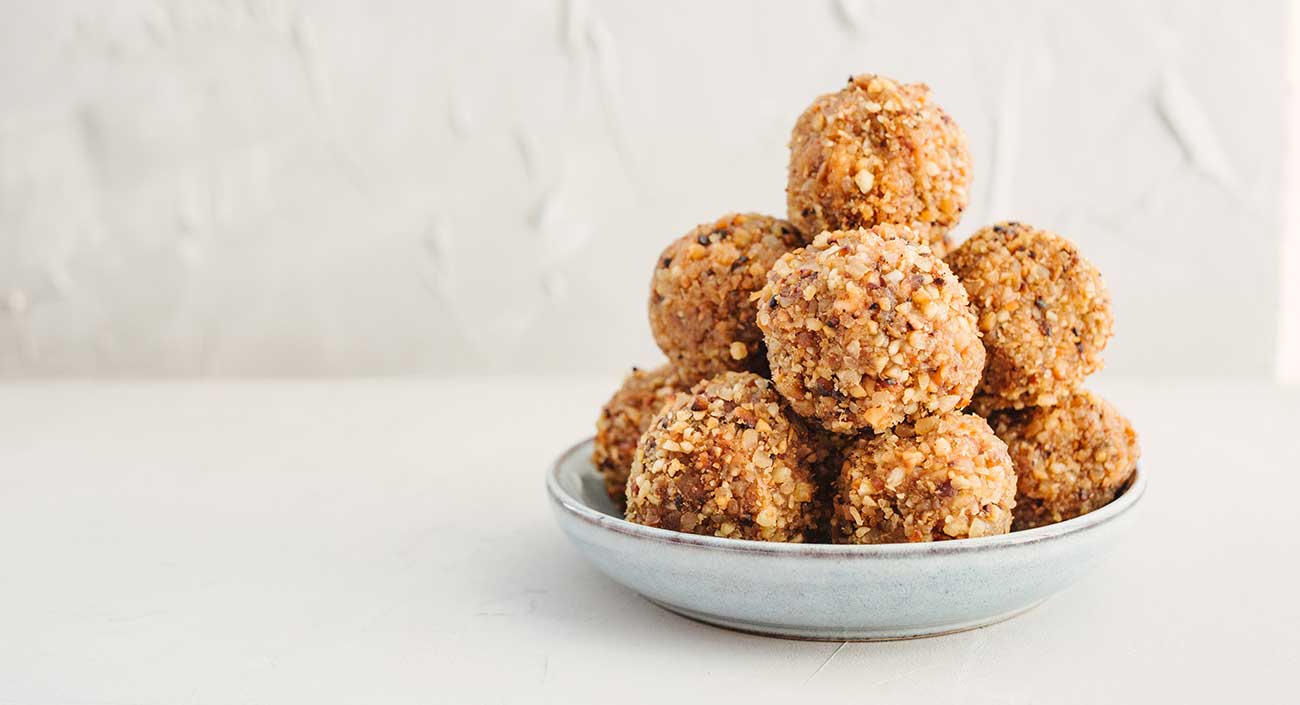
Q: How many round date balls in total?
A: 8